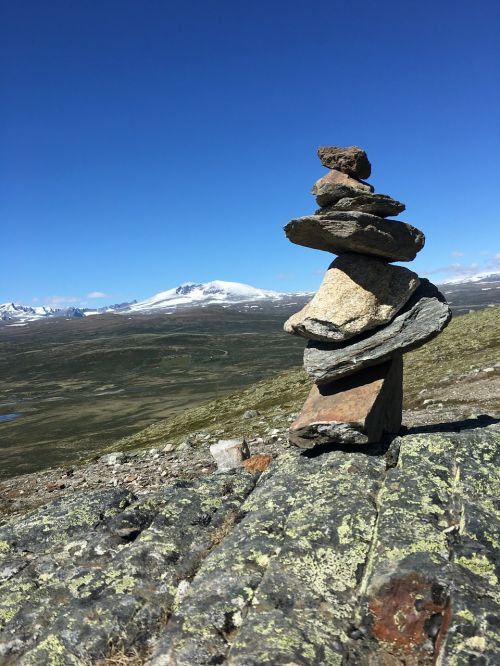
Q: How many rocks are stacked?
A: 7